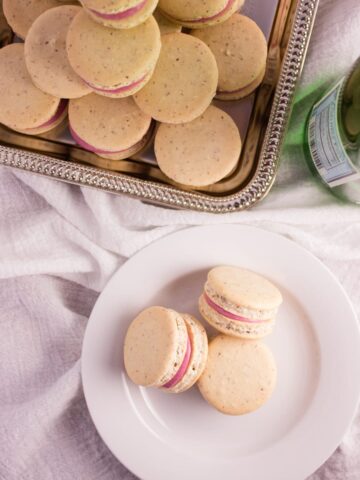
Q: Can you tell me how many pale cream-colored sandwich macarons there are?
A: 14